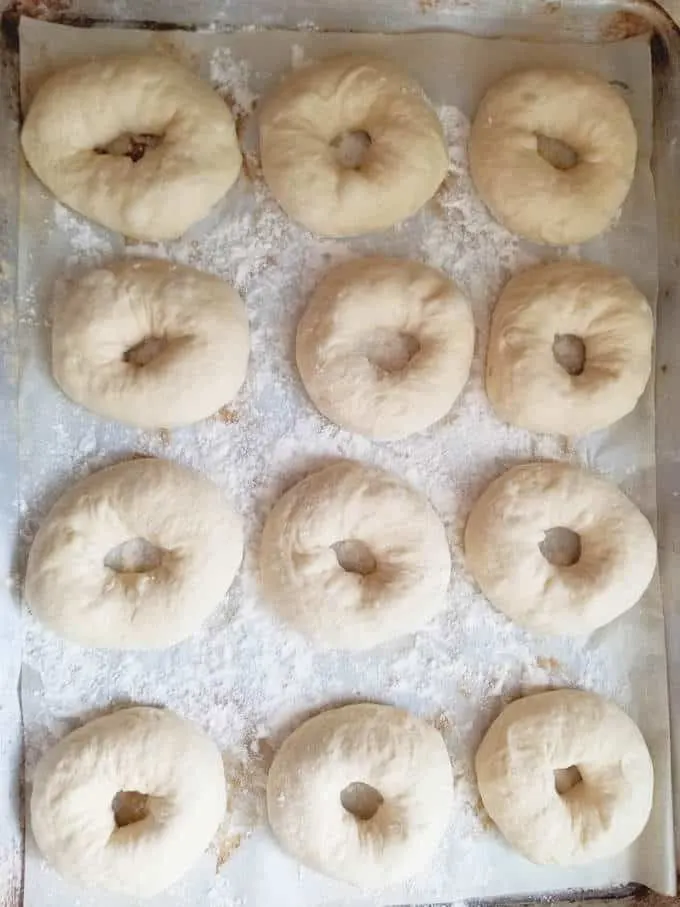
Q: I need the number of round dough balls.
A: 12